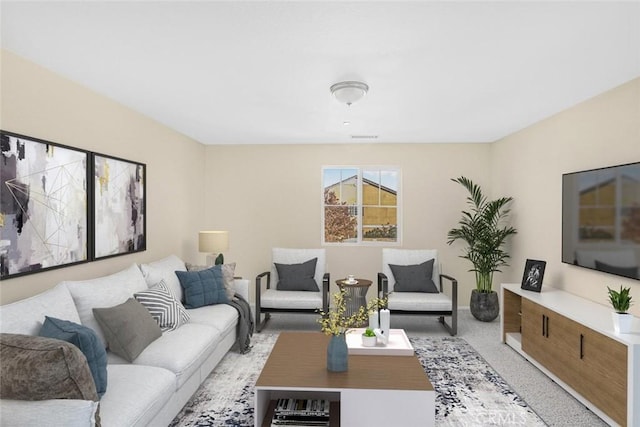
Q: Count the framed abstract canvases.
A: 2